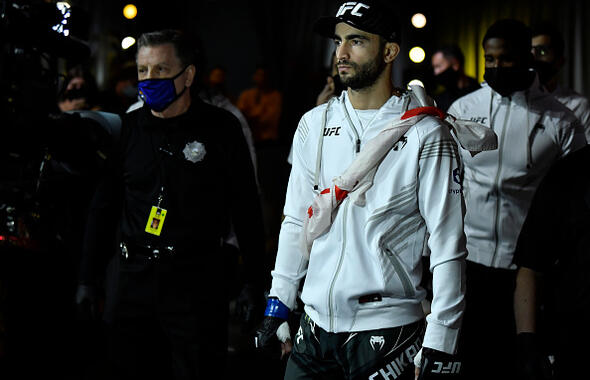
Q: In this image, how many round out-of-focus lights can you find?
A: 5